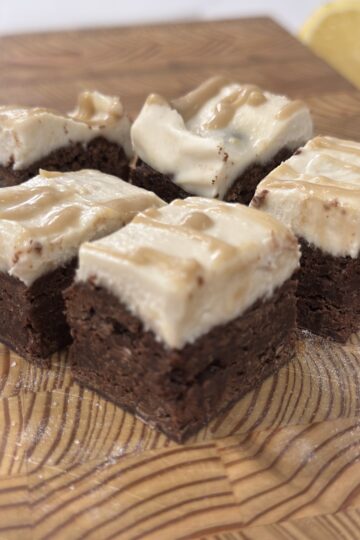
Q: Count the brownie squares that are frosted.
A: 5